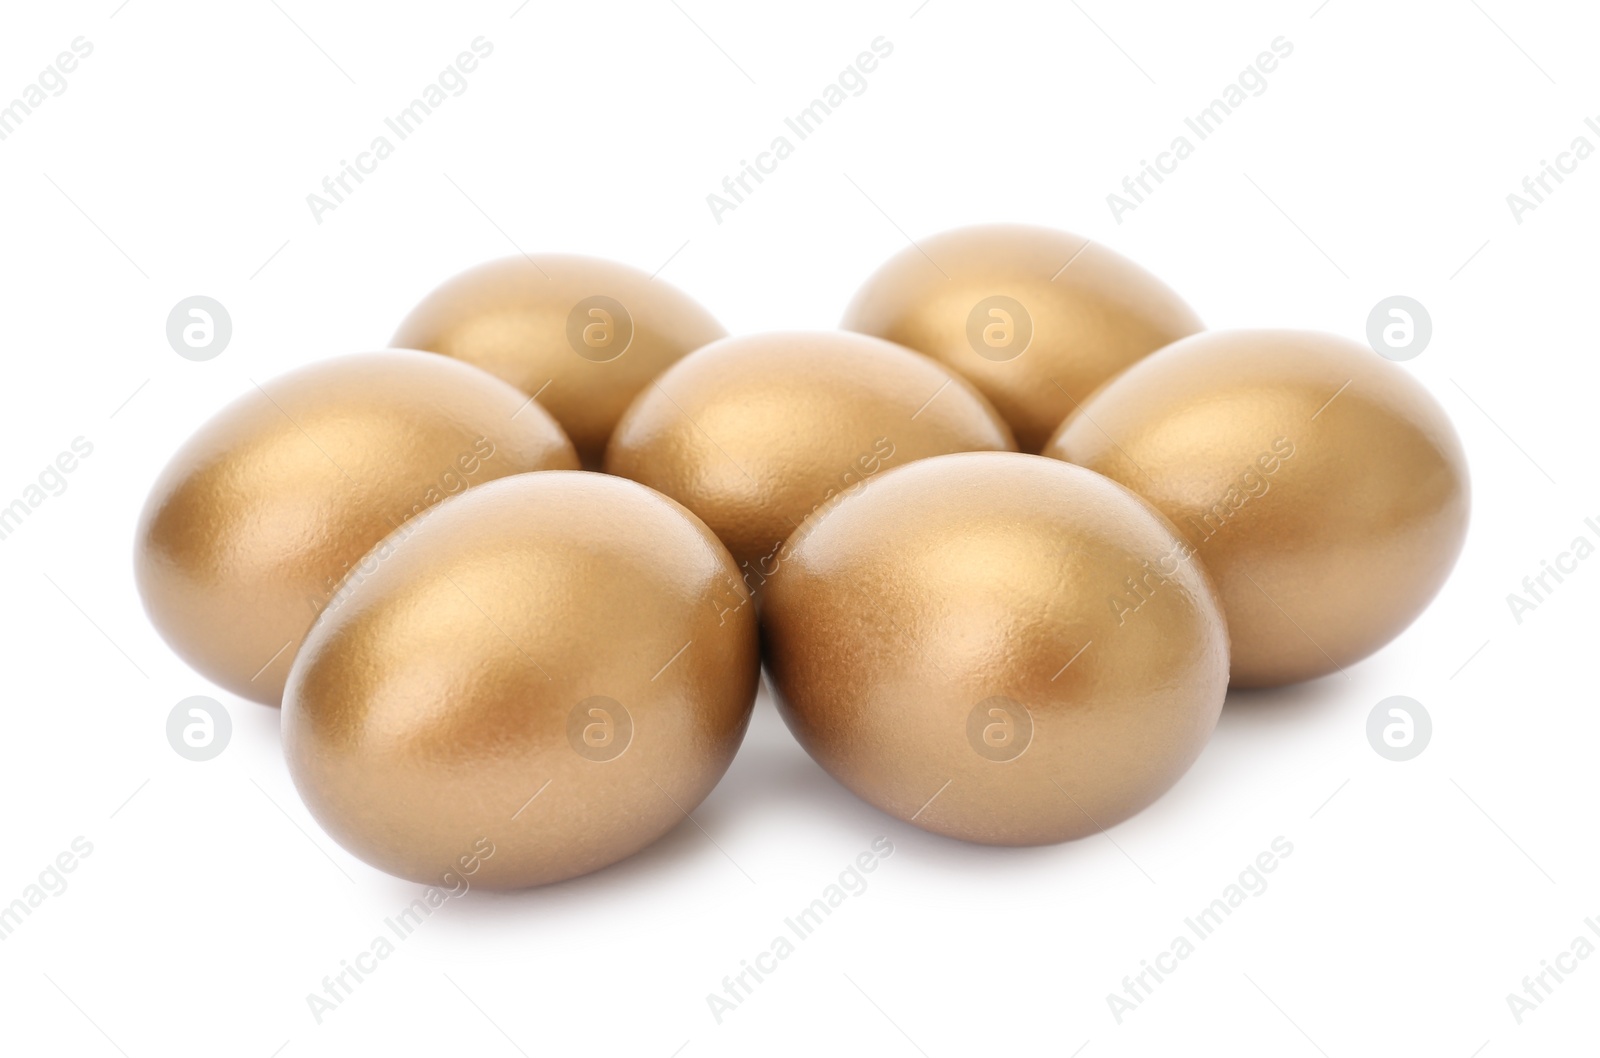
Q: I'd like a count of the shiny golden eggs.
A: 7